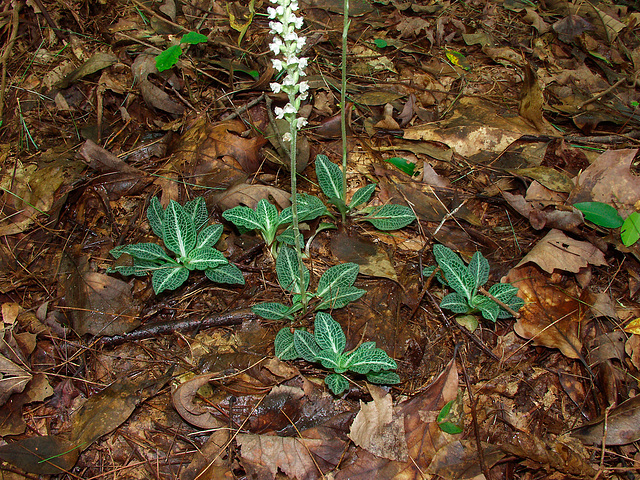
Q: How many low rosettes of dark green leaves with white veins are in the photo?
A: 6